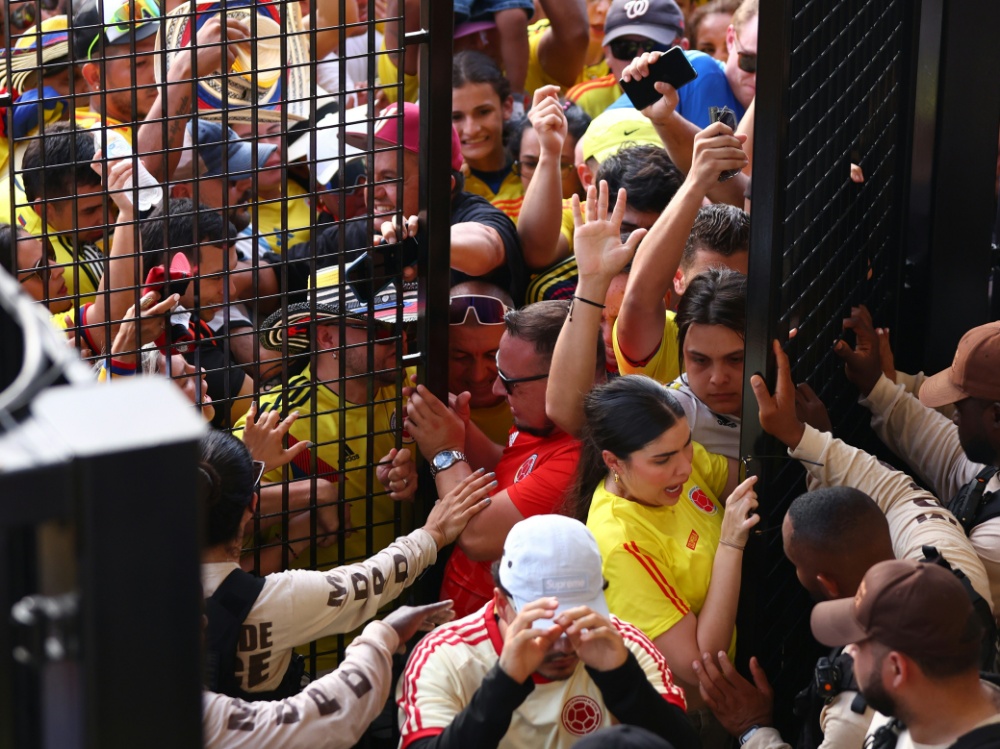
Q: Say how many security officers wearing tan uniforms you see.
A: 5